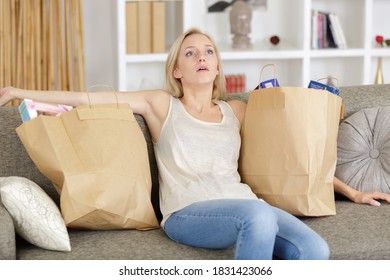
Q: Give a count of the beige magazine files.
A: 3